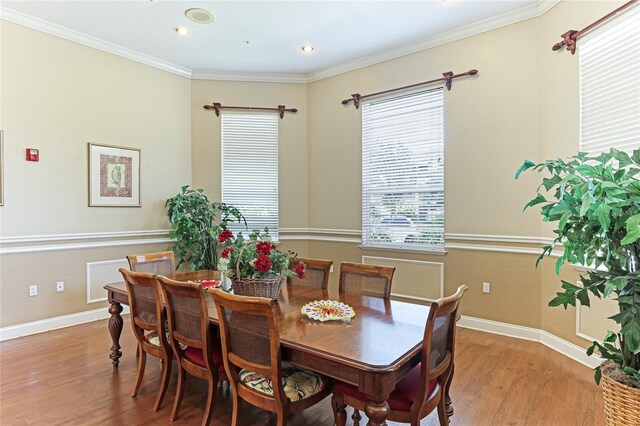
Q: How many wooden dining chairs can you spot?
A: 7